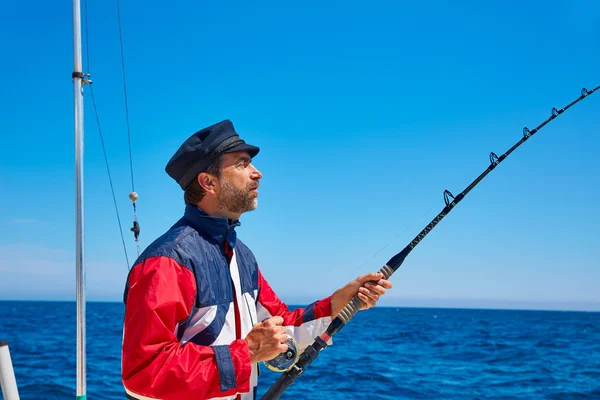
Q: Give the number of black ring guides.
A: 5